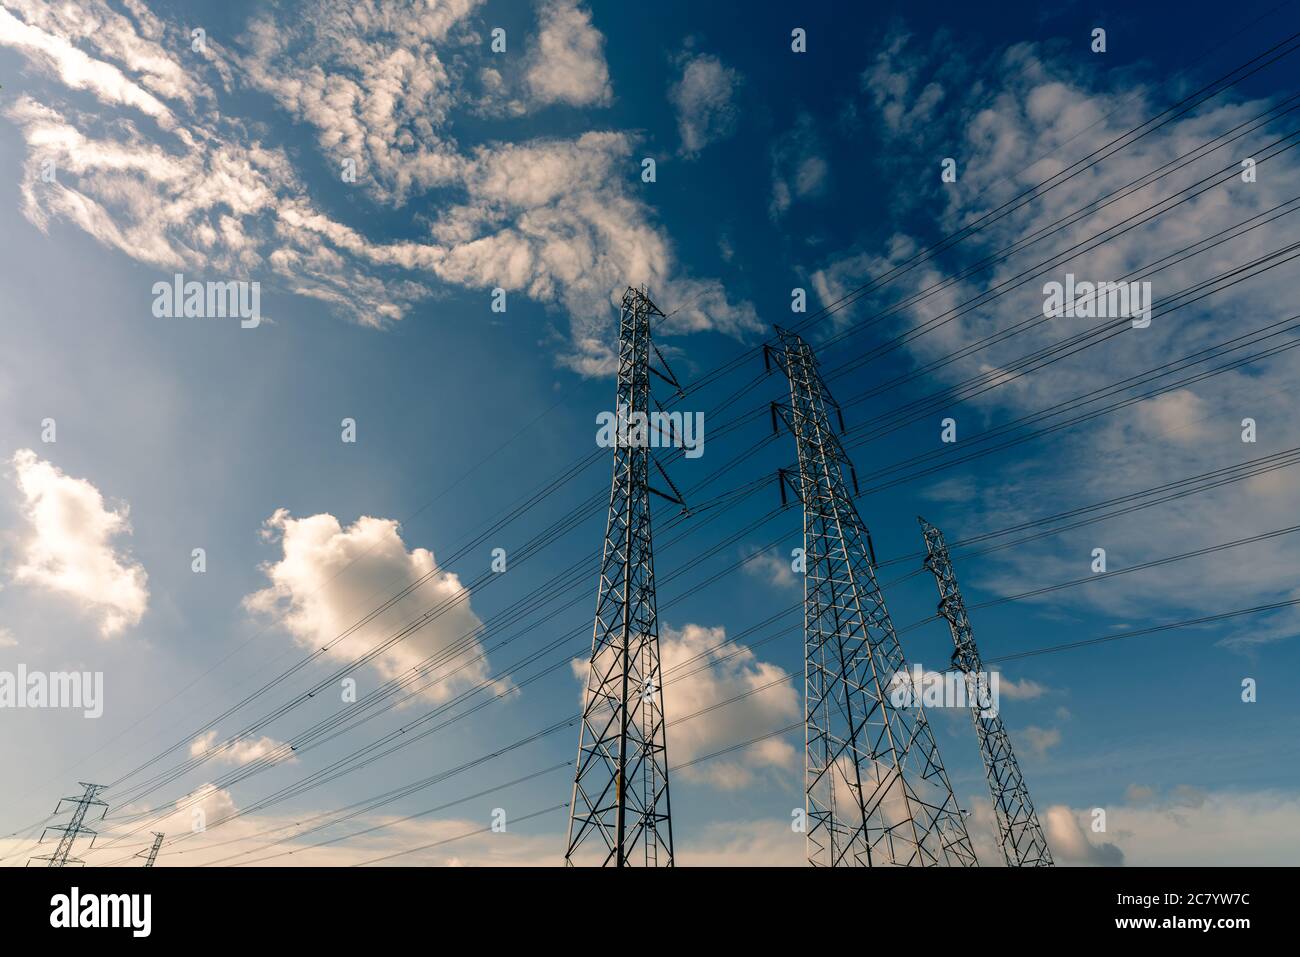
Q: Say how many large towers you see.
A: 3